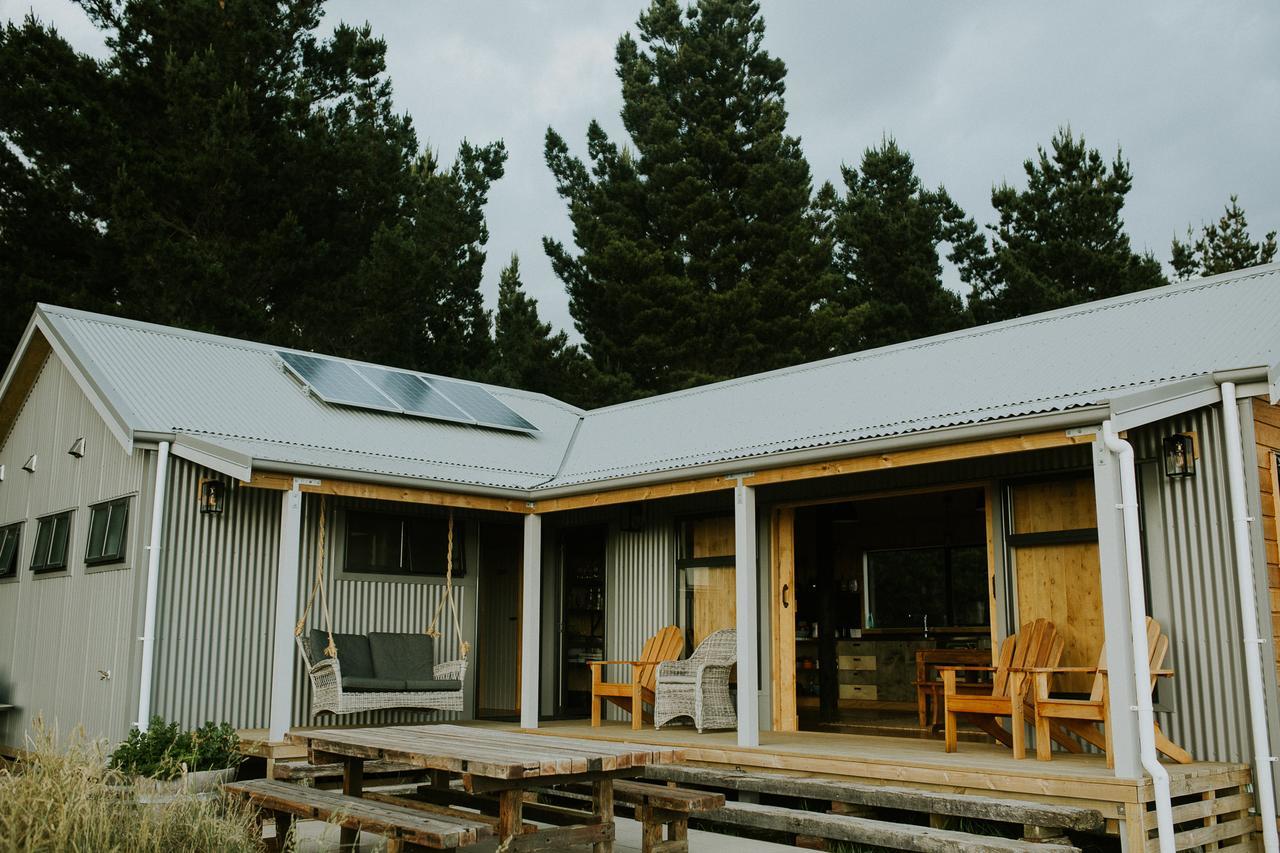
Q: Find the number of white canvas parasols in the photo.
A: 0